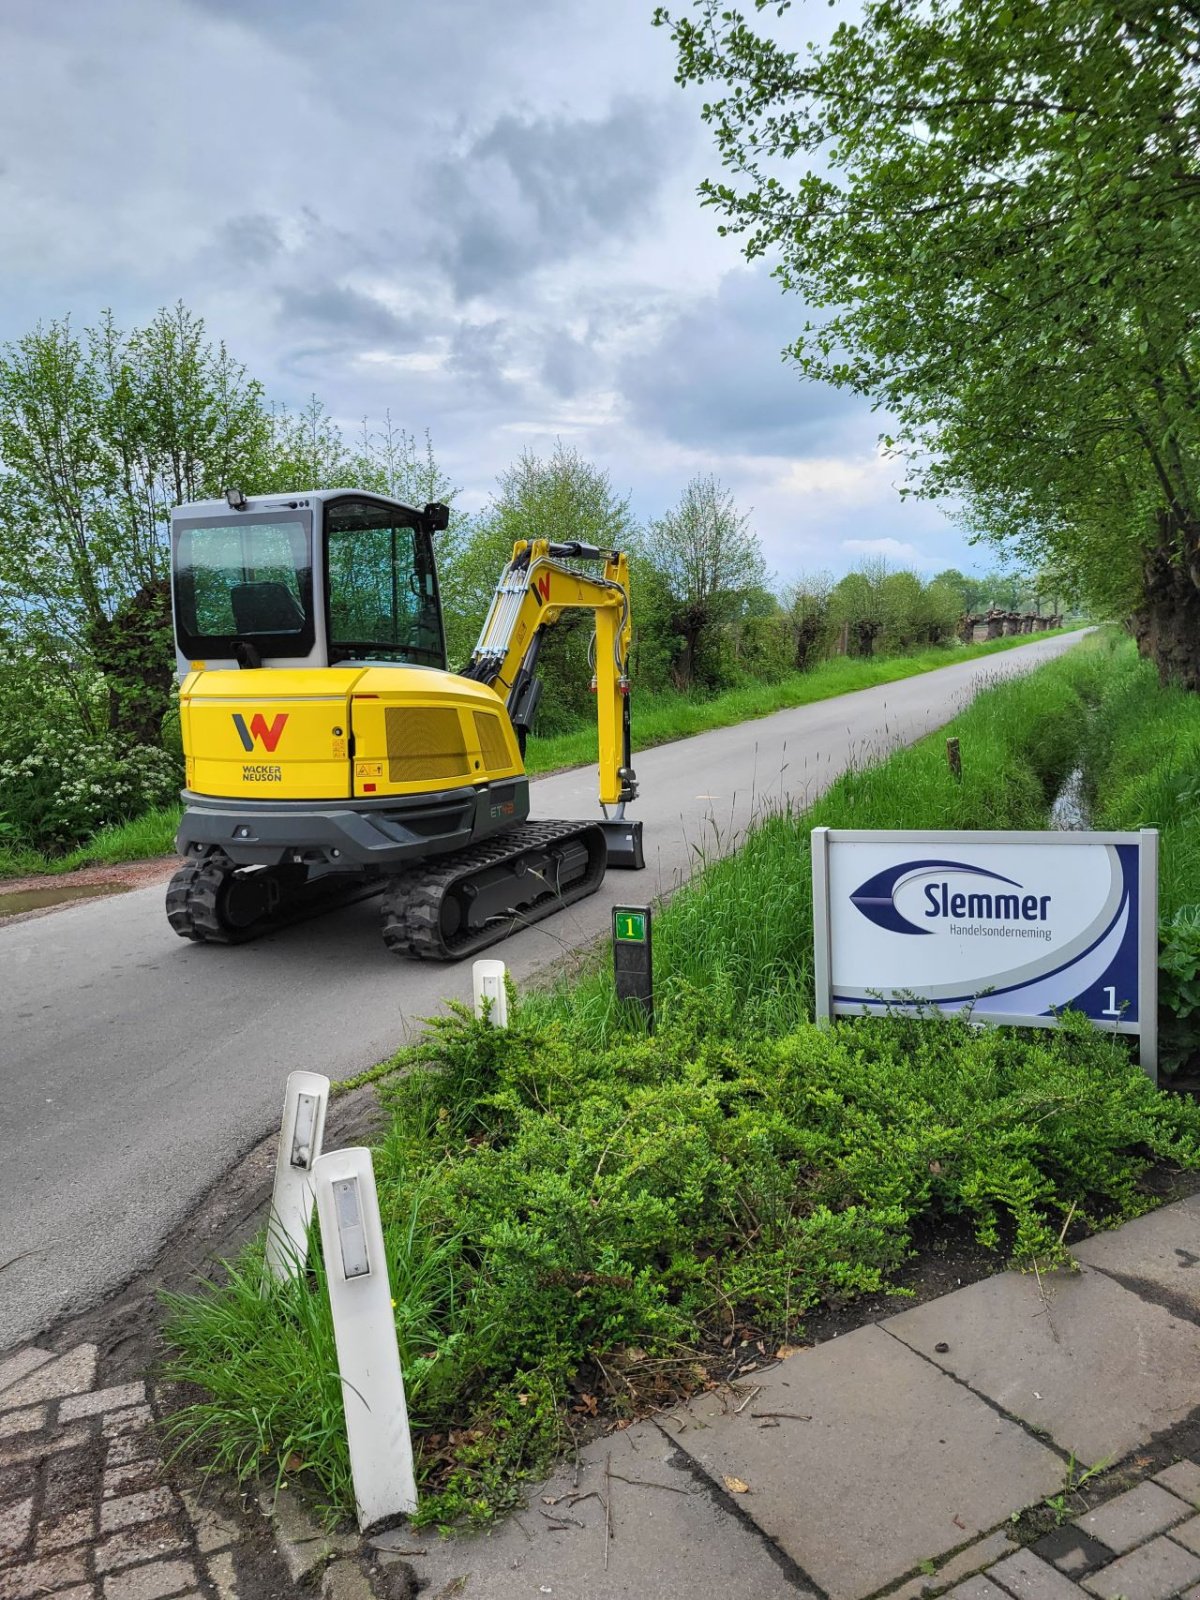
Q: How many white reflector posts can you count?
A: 3